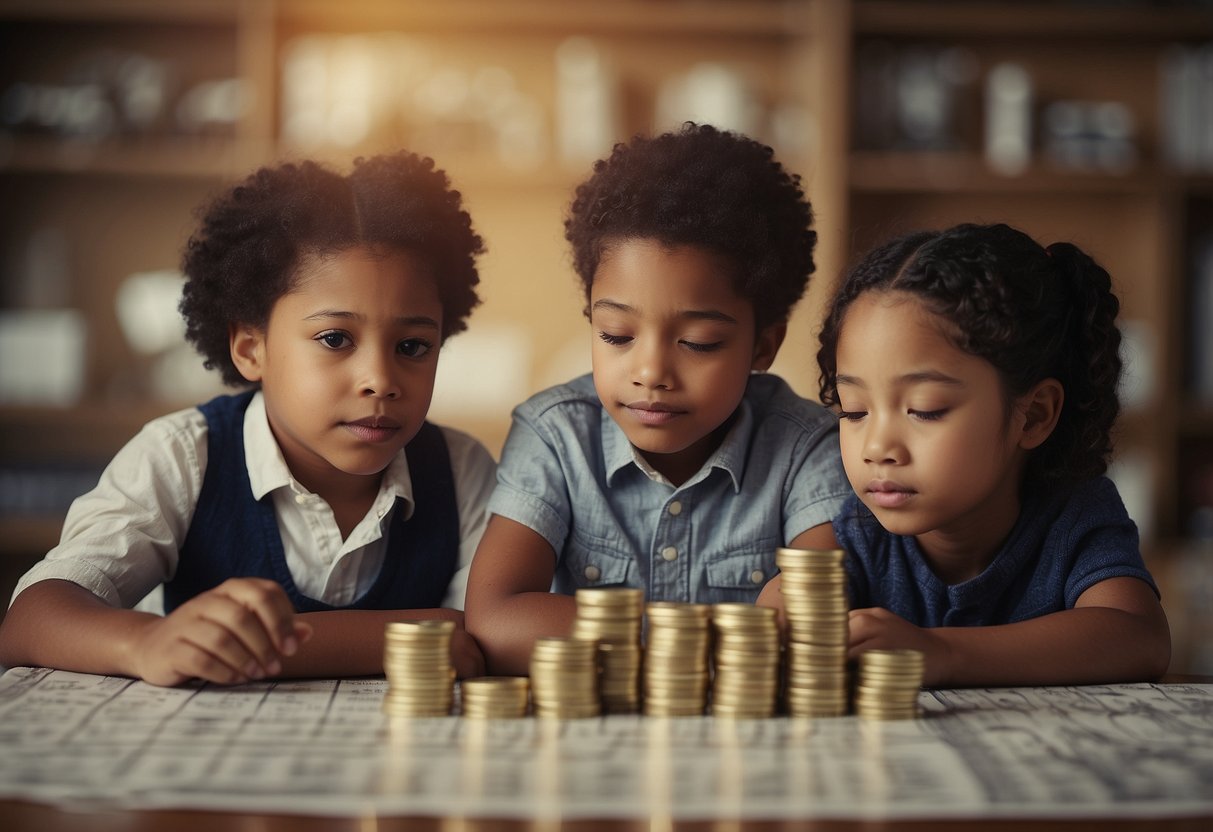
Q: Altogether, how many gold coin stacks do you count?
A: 8